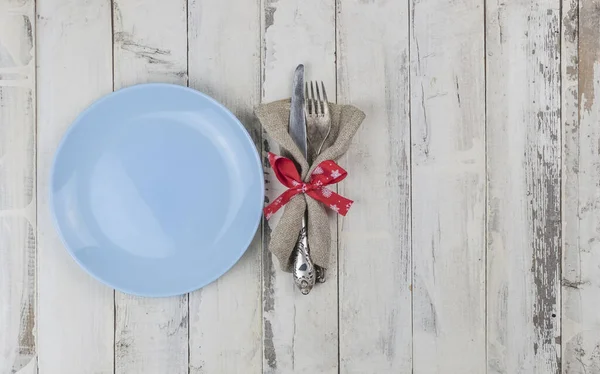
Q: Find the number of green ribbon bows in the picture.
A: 0